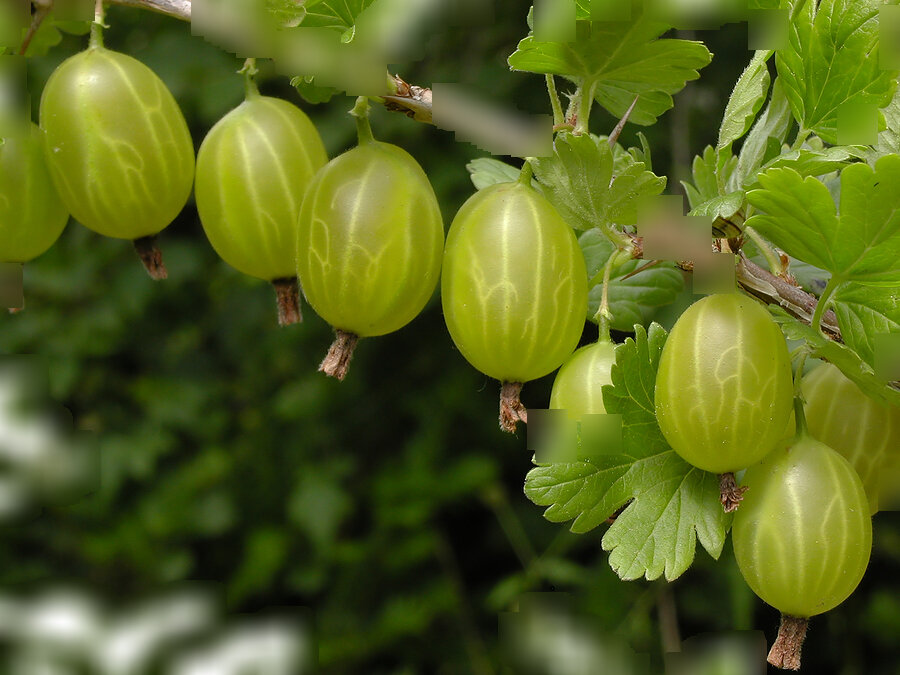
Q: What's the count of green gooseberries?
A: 9